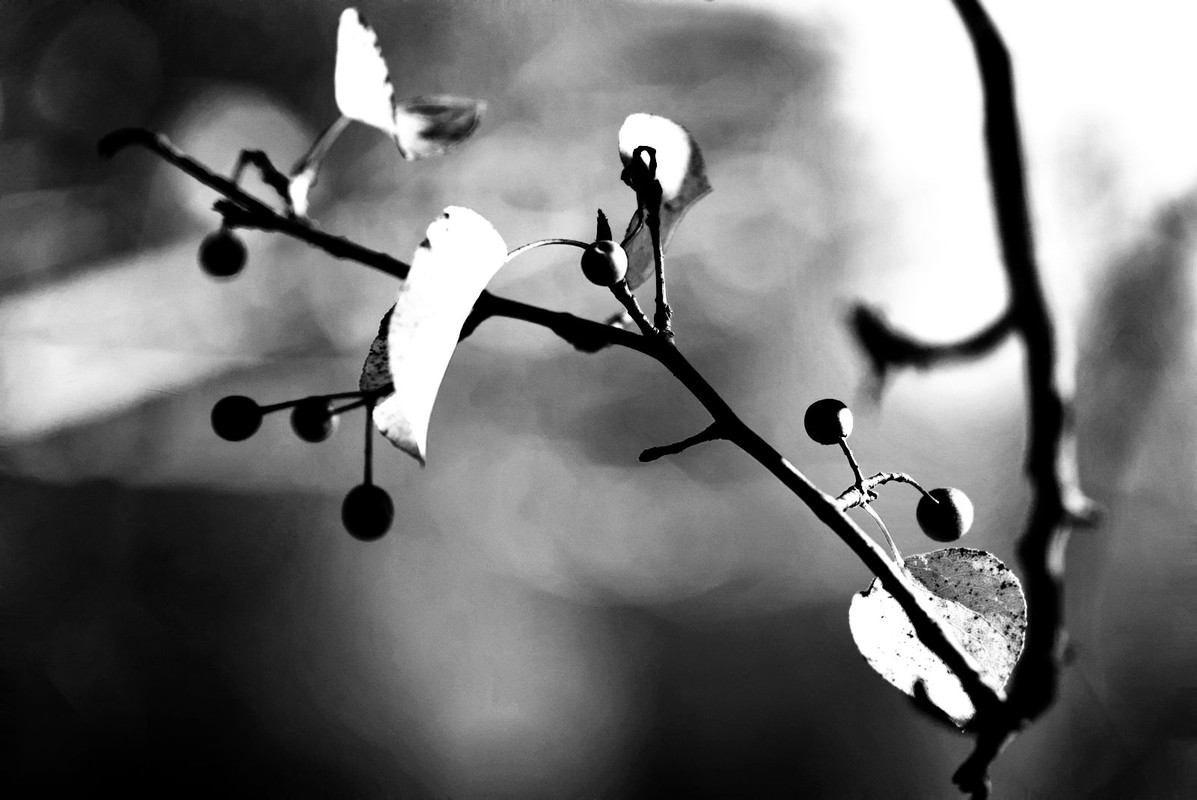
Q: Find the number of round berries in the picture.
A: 7